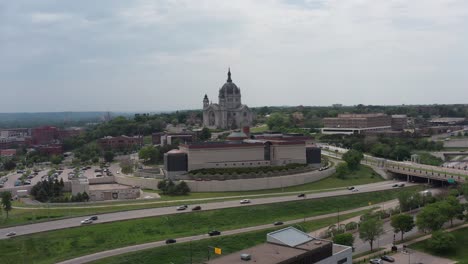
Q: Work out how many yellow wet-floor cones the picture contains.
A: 0